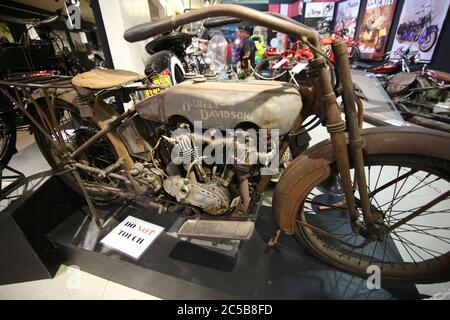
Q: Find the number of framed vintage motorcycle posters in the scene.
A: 4